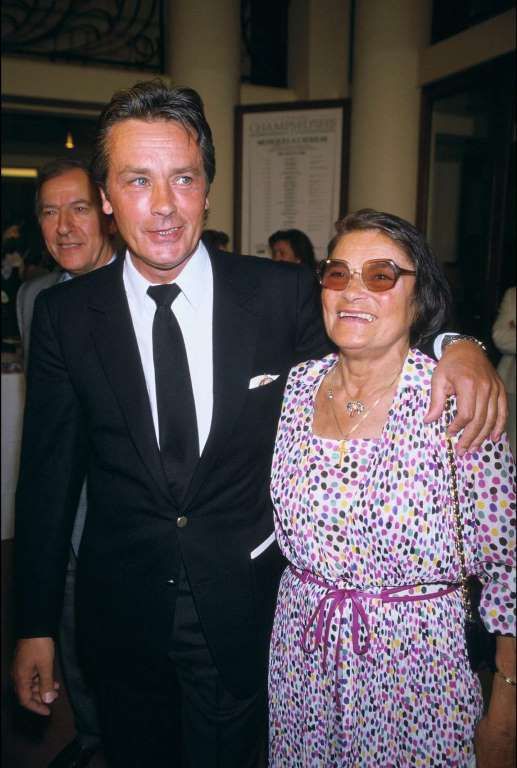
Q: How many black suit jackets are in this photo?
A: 1